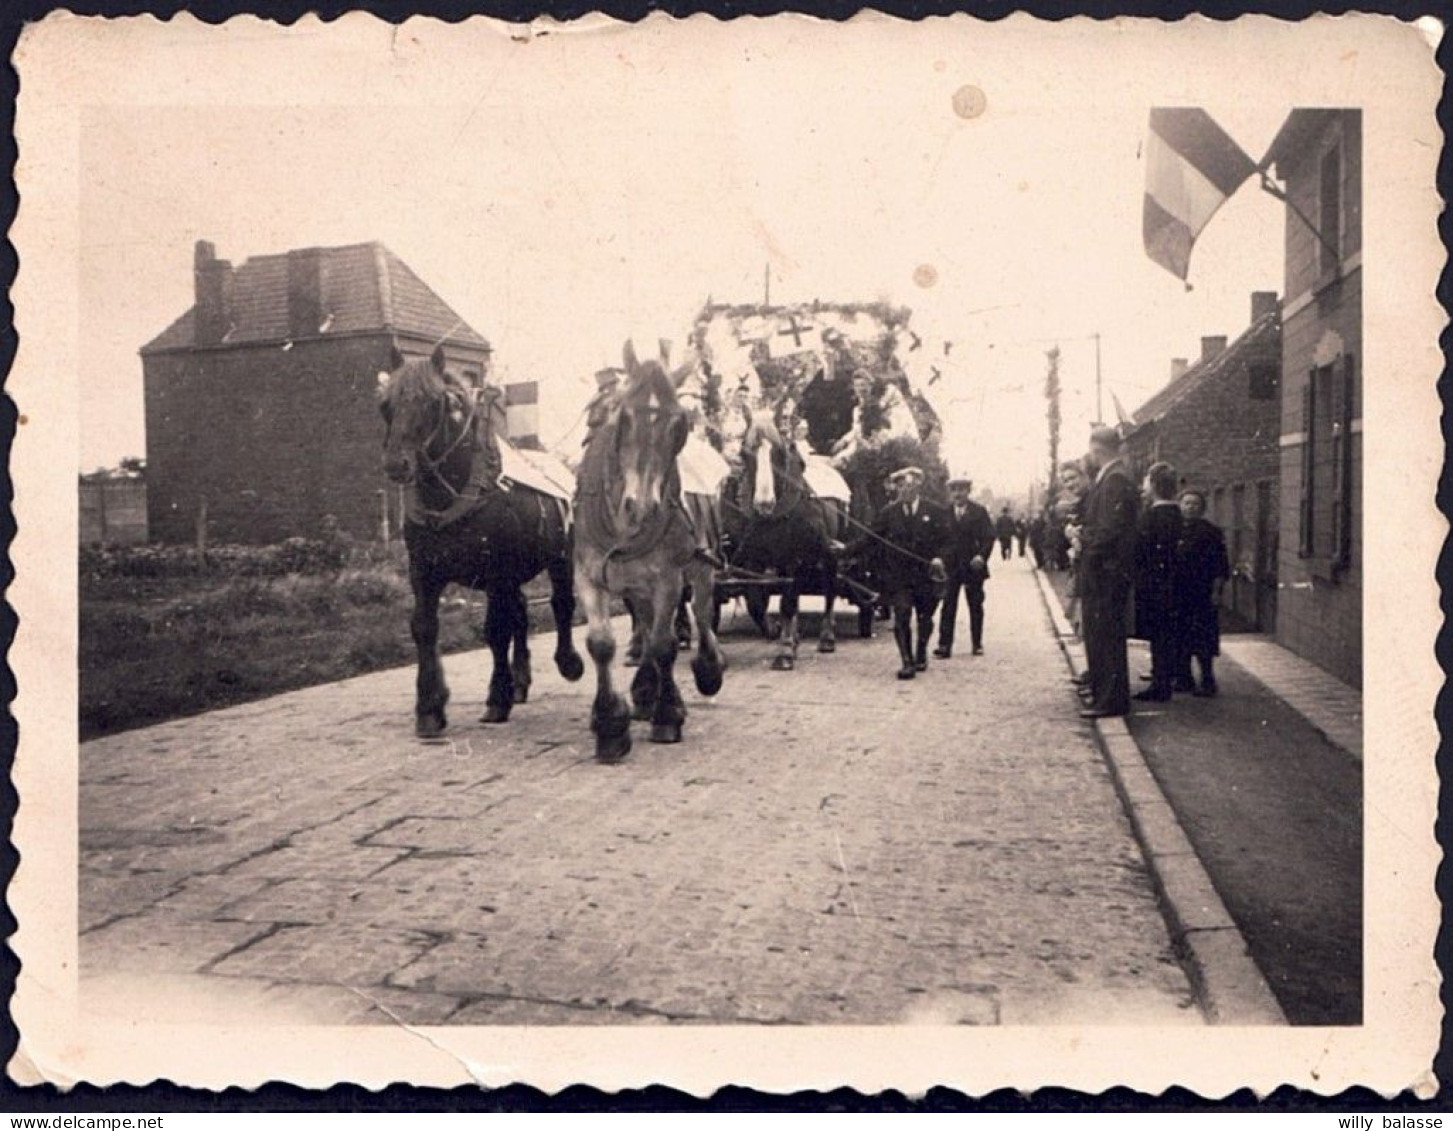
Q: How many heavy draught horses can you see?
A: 3